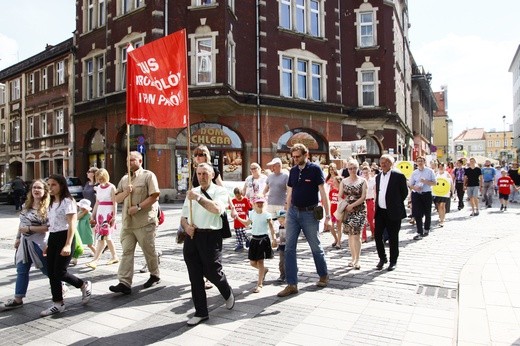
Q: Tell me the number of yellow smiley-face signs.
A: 2